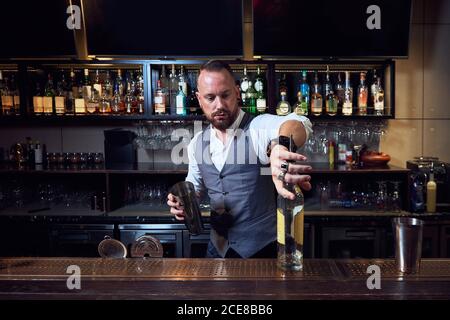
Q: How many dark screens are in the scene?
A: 3